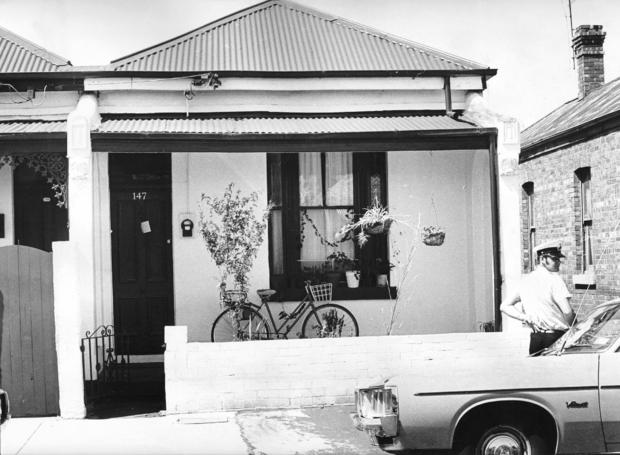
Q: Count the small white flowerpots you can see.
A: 2